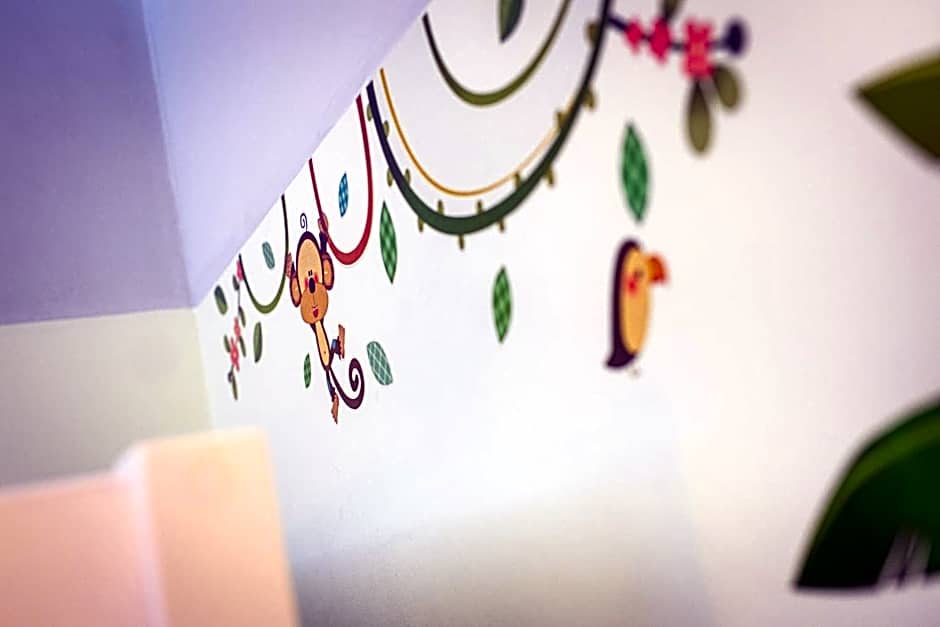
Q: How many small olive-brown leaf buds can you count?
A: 14